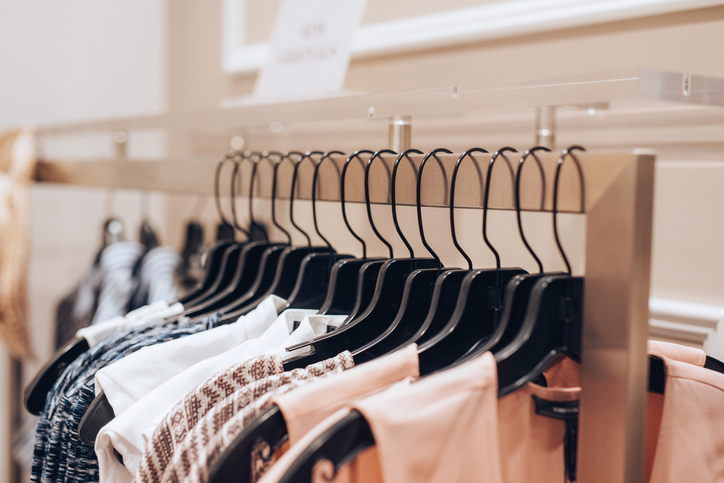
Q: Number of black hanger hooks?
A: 14